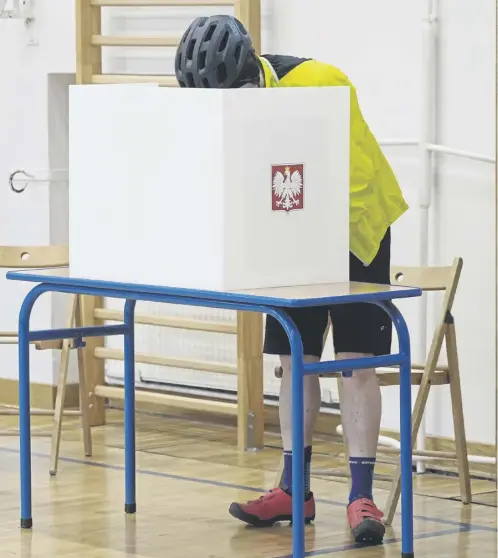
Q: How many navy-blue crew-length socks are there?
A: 2